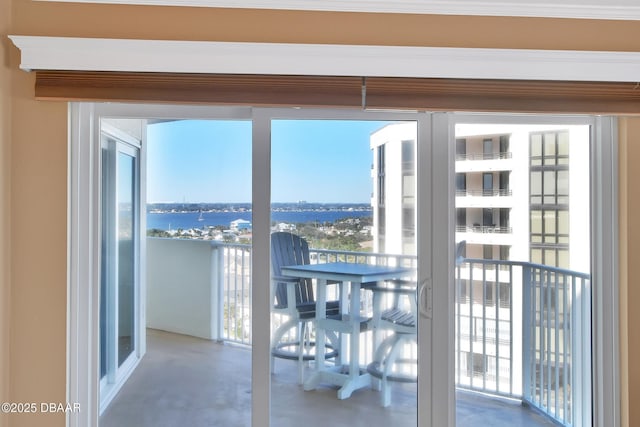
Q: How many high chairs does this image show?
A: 2